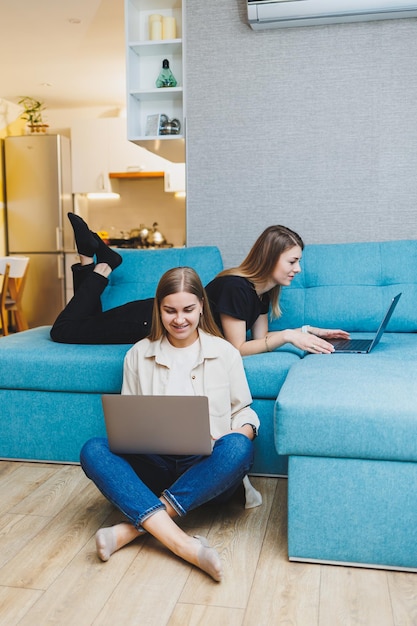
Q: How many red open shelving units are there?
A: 0